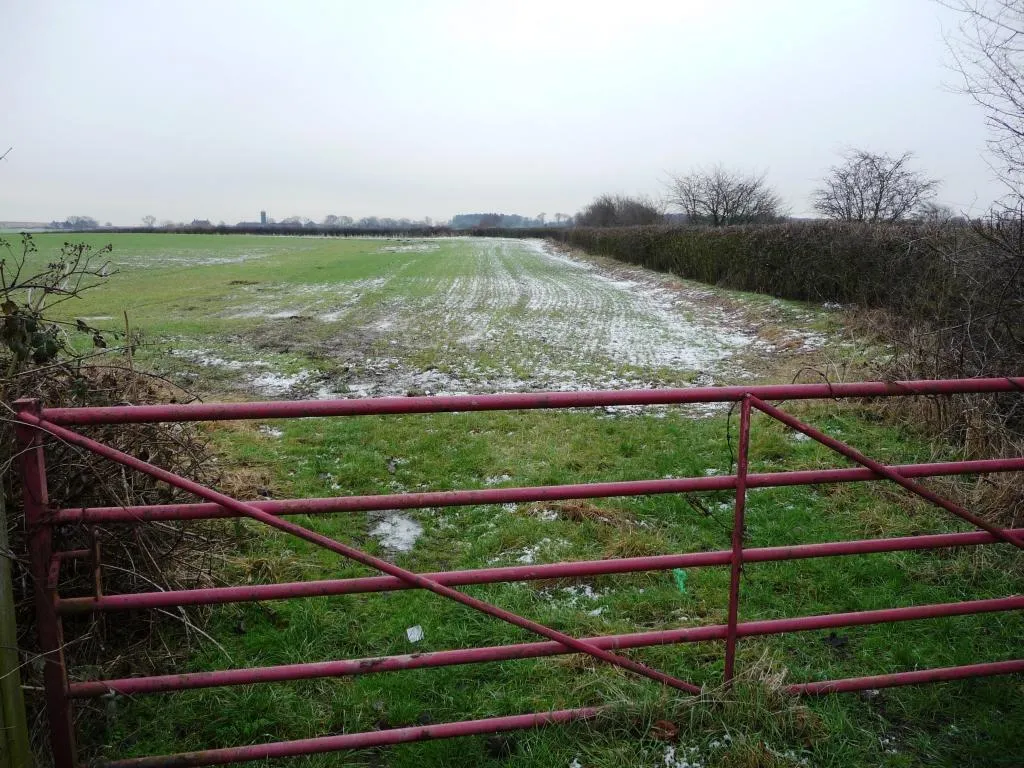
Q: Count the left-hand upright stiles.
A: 1